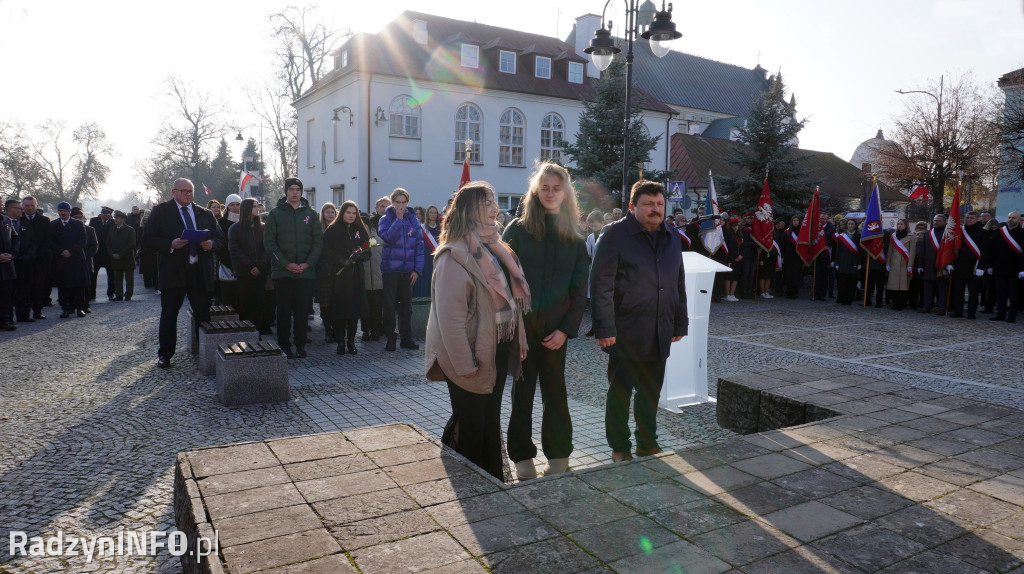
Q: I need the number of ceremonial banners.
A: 6